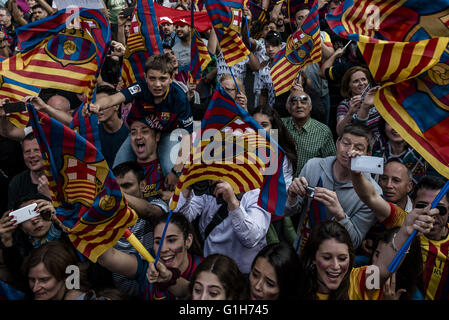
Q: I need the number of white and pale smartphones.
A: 2